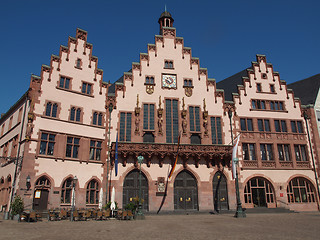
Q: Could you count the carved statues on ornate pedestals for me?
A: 4